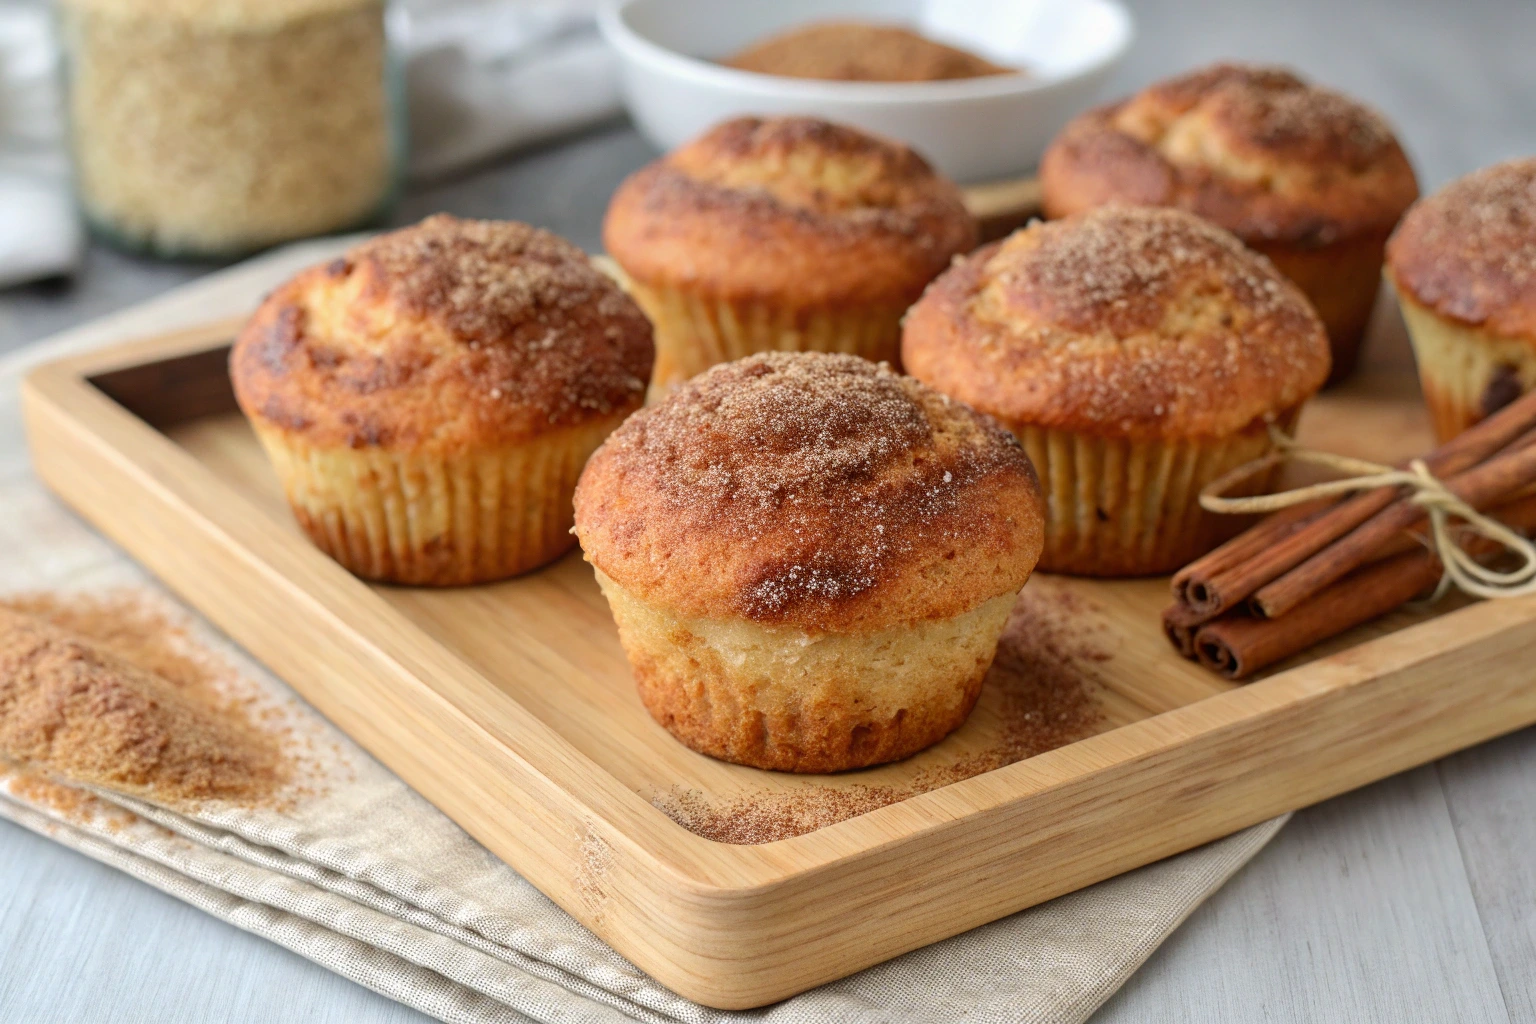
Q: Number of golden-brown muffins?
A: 6